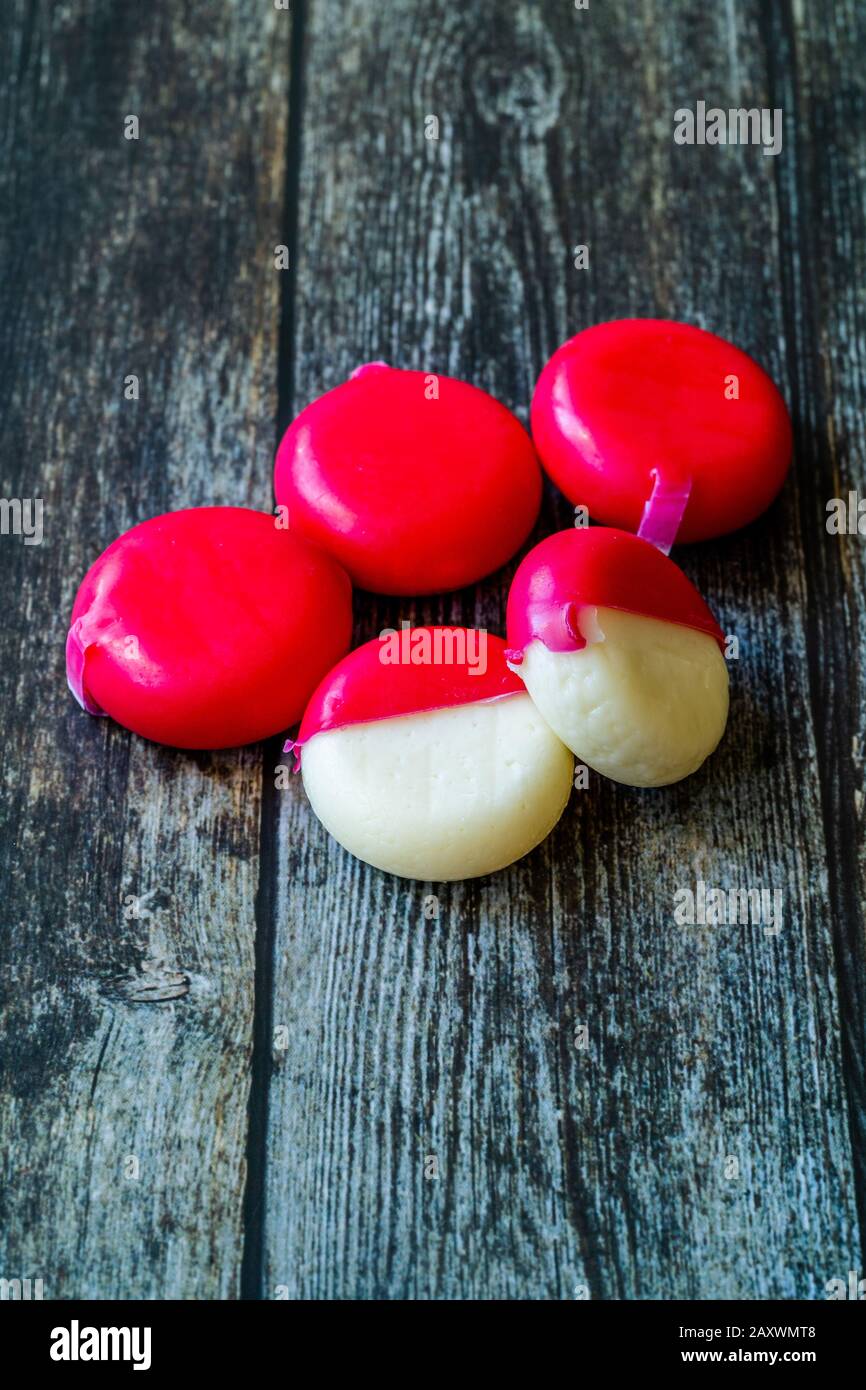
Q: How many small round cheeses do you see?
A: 5